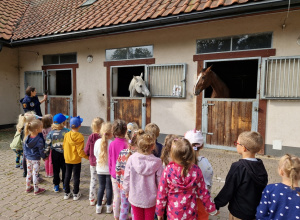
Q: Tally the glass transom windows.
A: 3